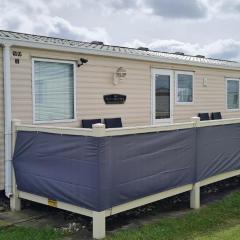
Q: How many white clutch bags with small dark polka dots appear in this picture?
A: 0